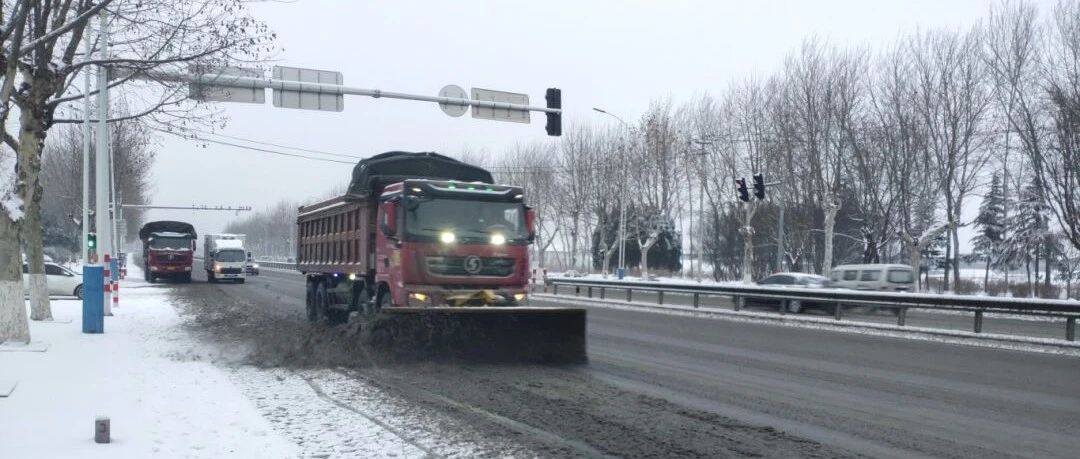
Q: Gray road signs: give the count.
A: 4